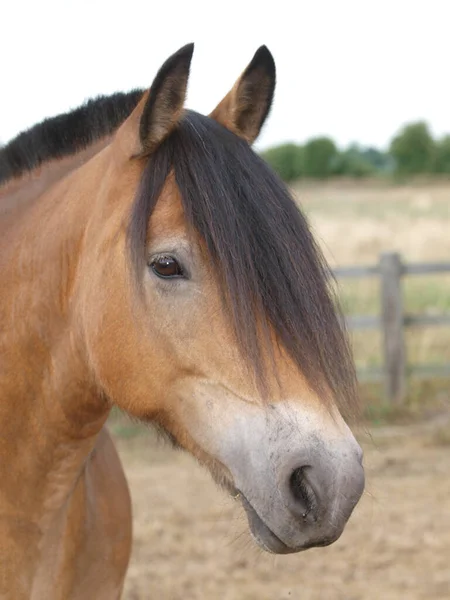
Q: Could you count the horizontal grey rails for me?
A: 3